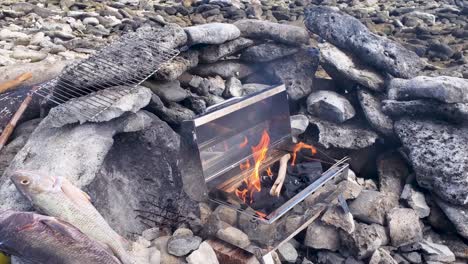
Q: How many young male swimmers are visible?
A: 0